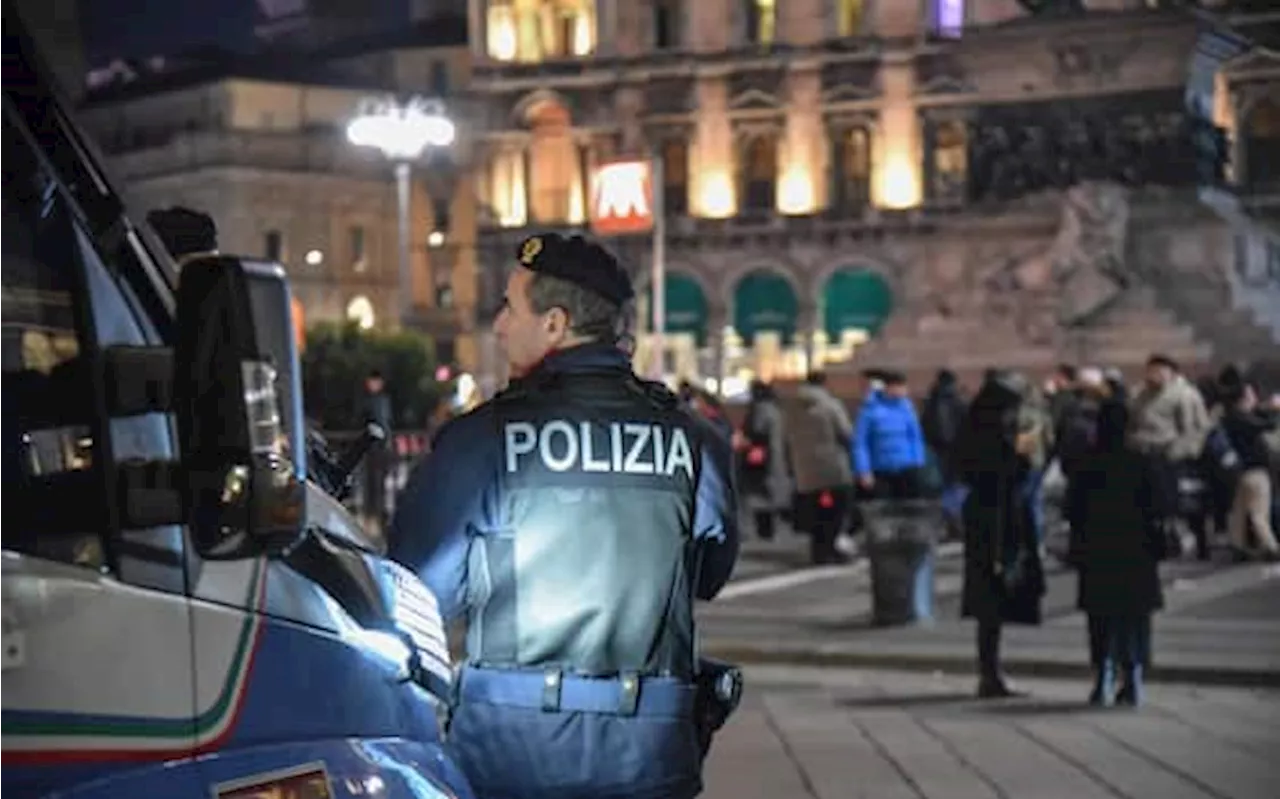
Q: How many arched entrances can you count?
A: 3